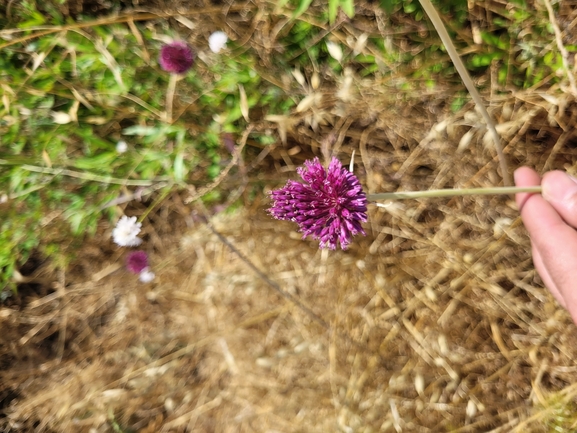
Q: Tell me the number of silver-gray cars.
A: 0